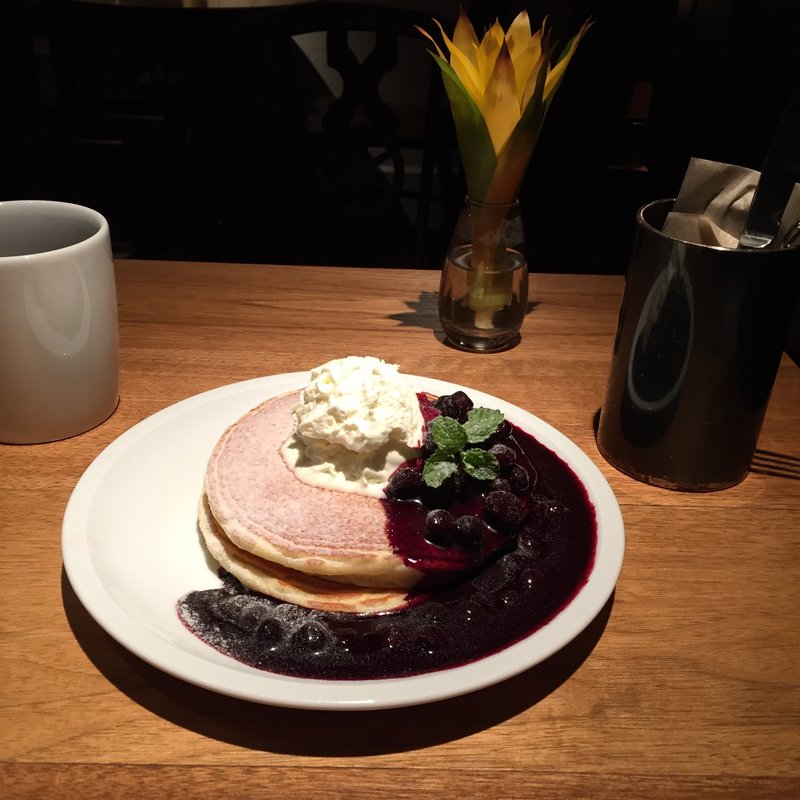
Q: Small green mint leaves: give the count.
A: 4